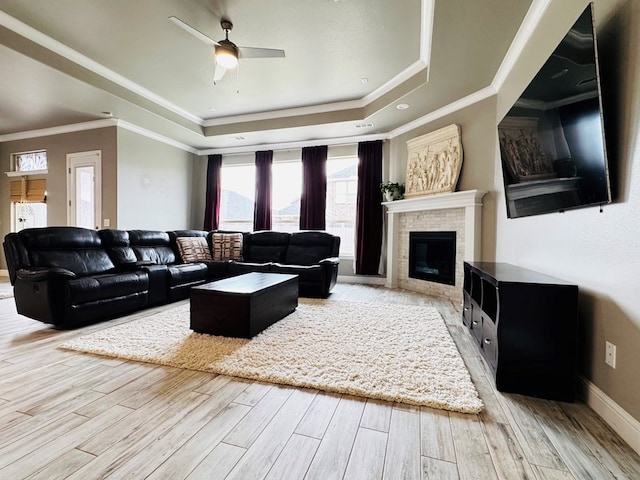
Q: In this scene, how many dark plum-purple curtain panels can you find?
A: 4